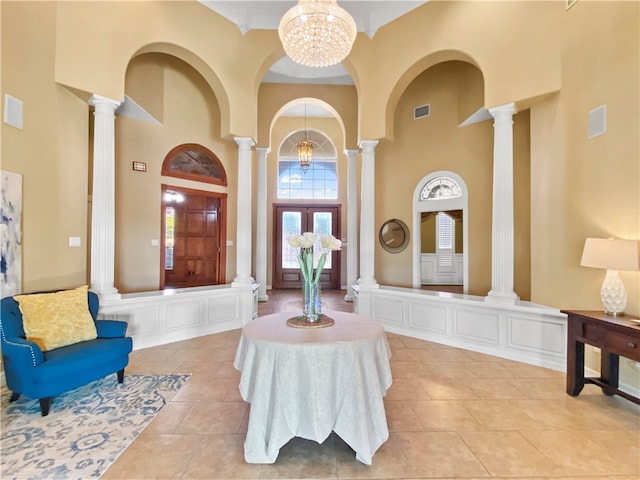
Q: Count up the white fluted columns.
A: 6